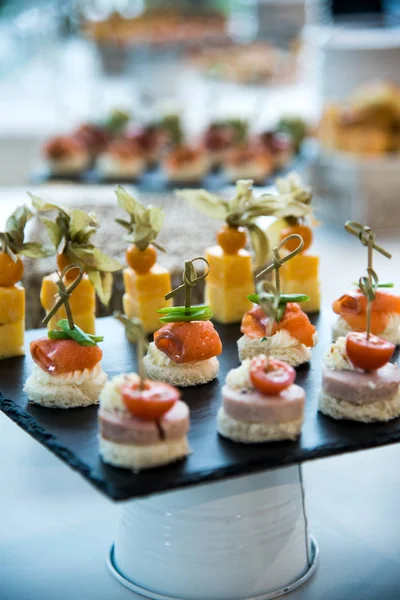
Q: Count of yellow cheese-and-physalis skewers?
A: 5